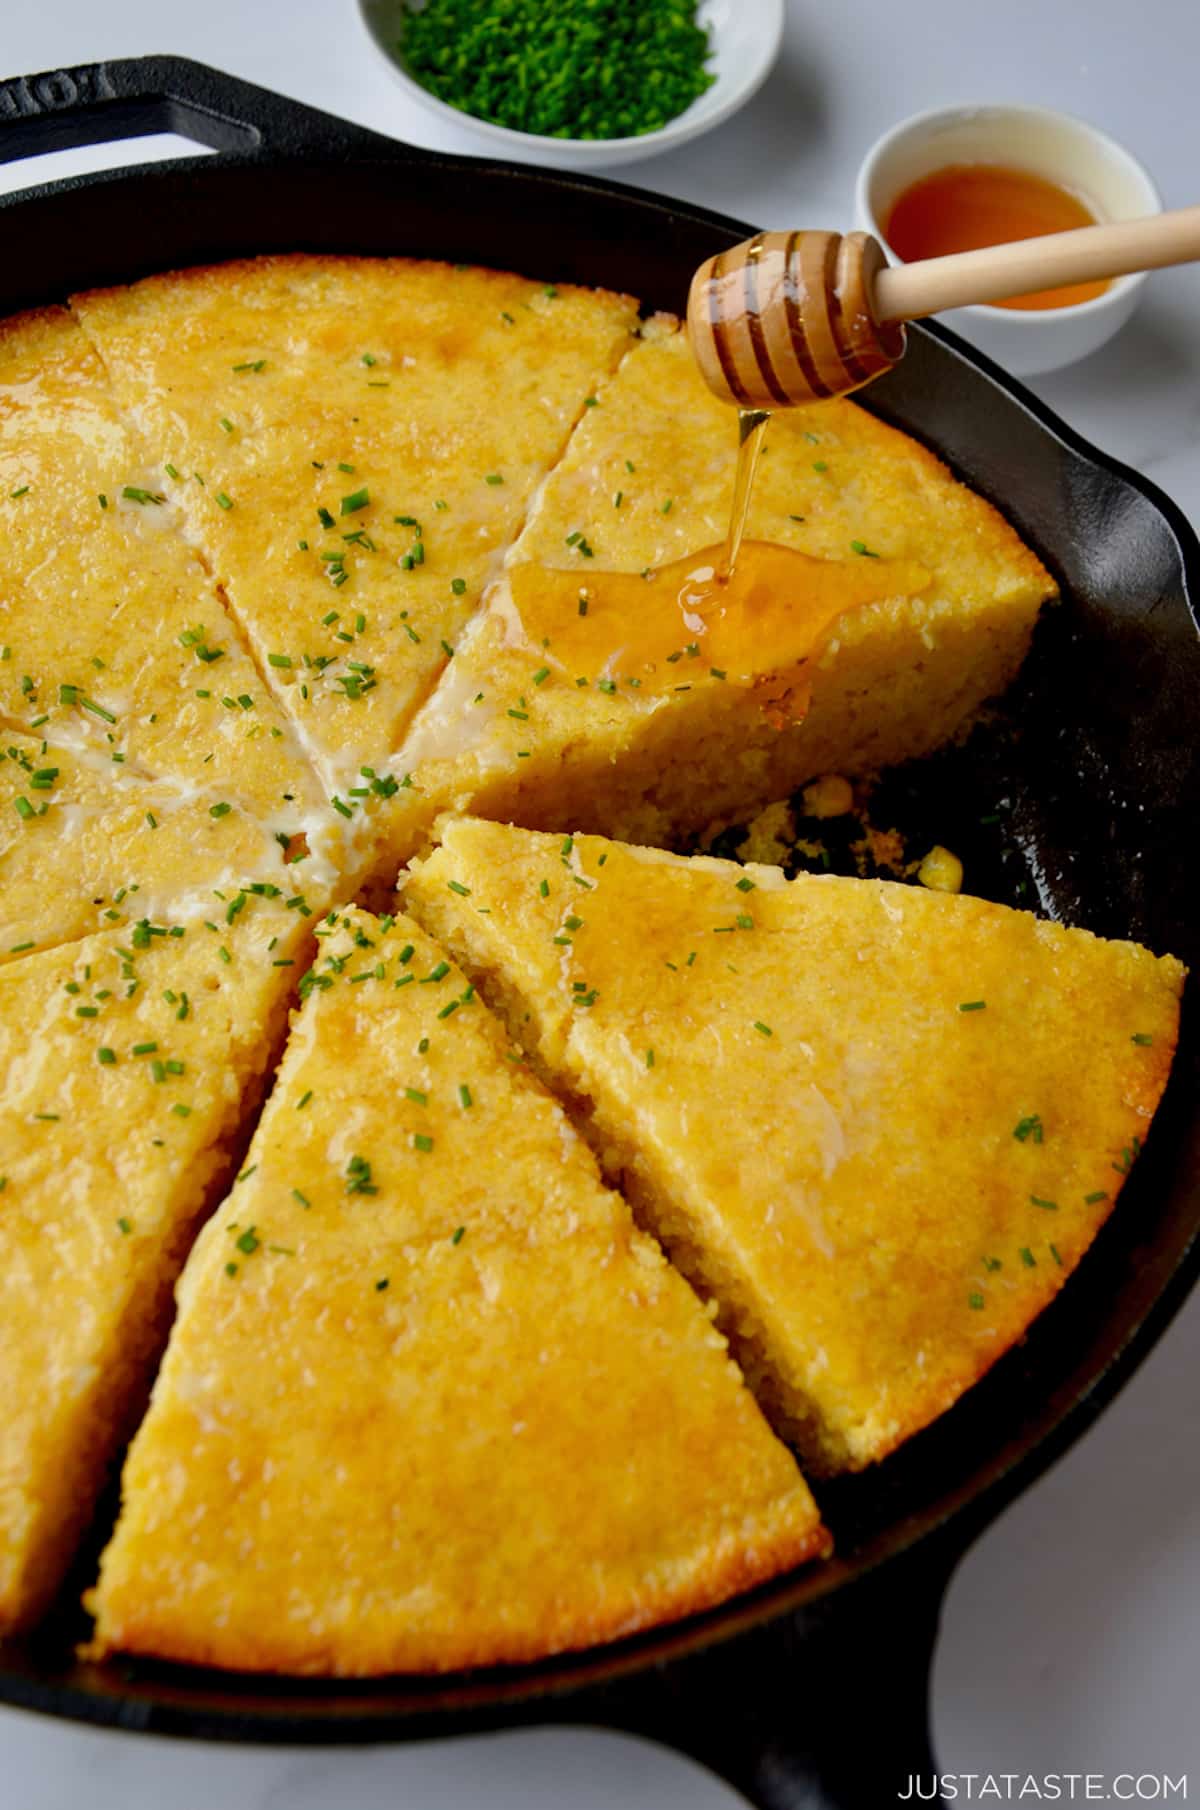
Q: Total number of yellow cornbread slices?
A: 7